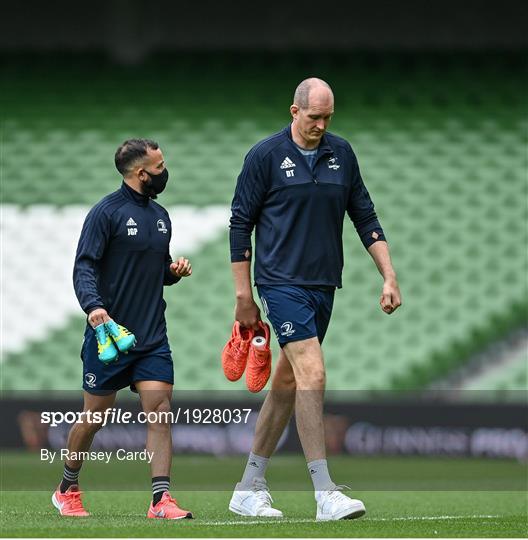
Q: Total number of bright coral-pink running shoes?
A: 2